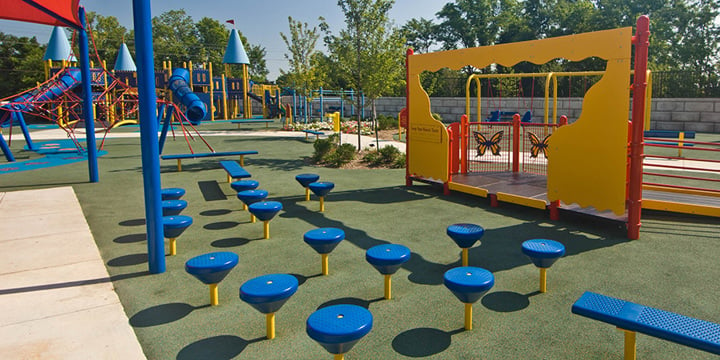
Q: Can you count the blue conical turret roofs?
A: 3